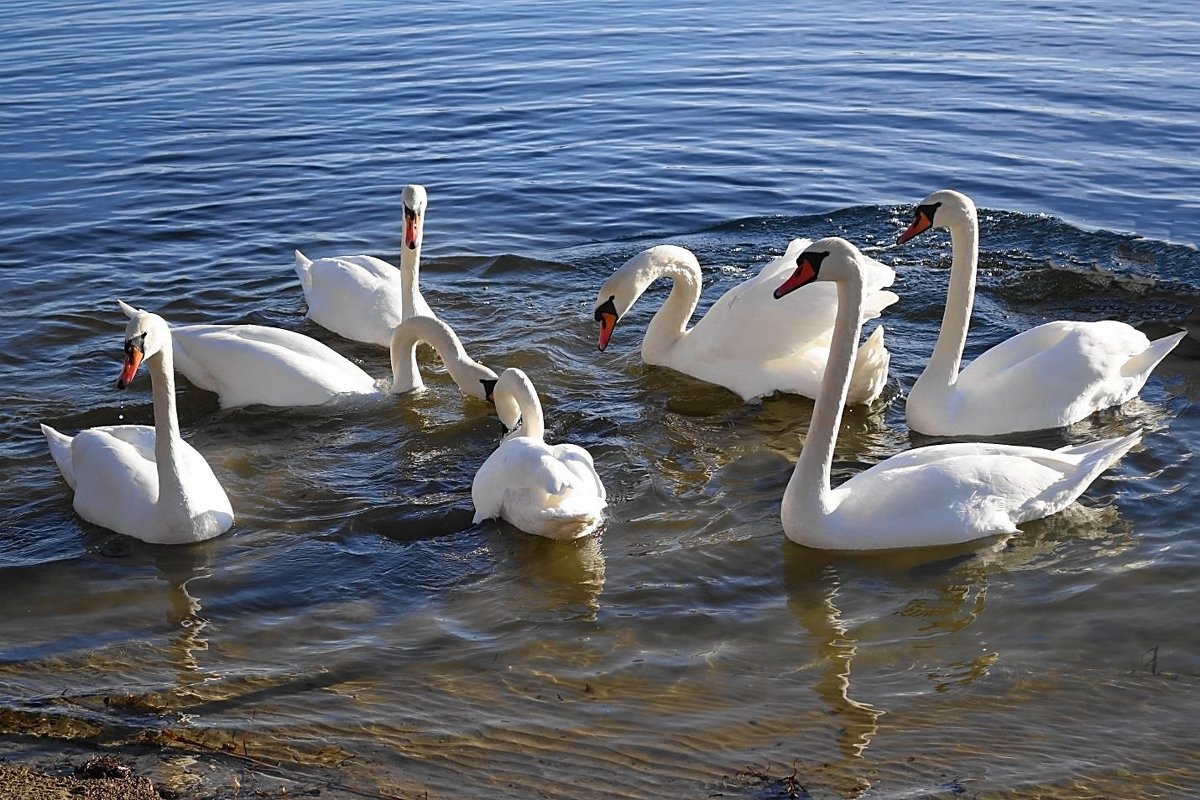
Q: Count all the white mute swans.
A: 7